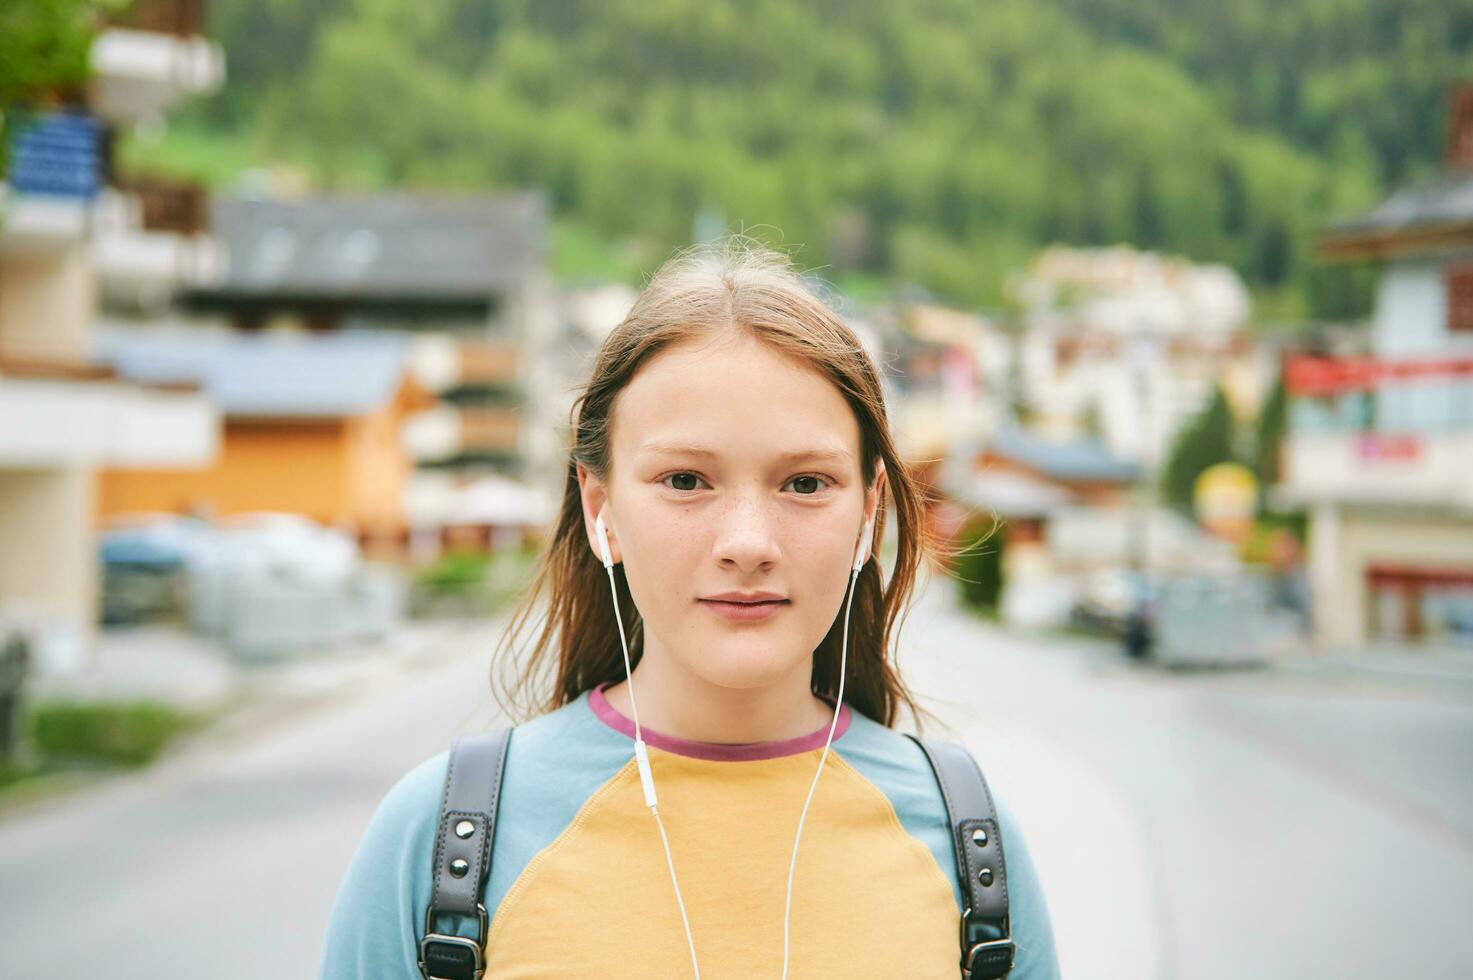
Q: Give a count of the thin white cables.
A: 2